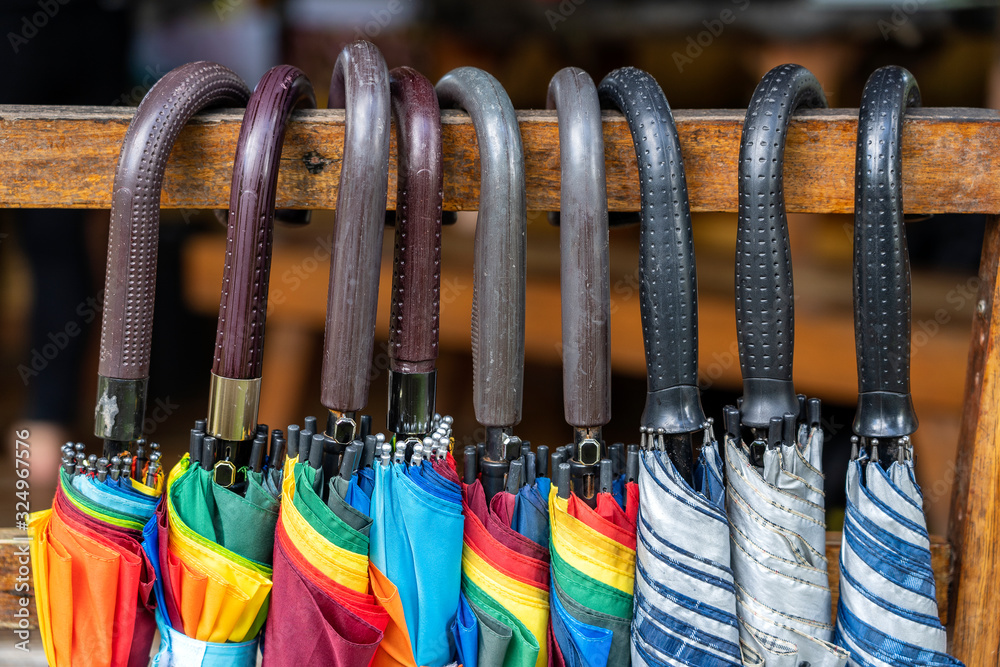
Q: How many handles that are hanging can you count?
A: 9